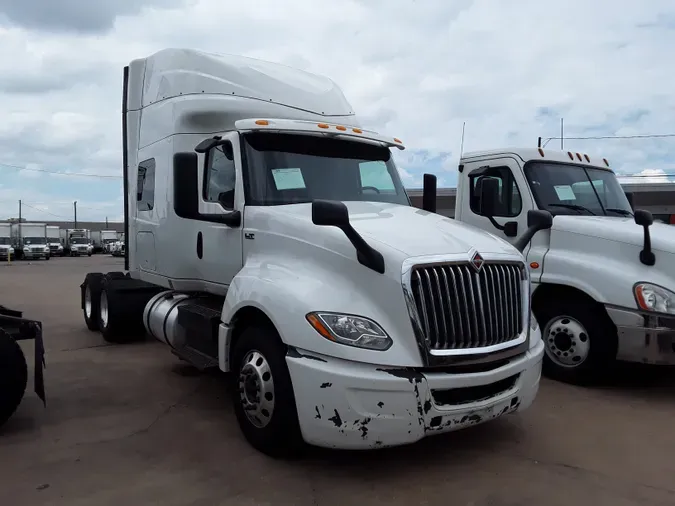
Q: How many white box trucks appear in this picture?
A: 5